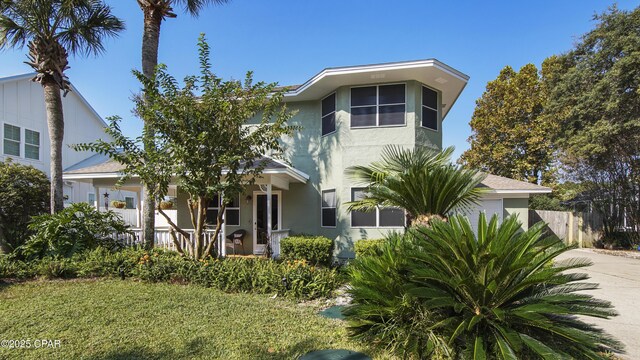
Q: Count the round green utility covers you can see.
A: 2